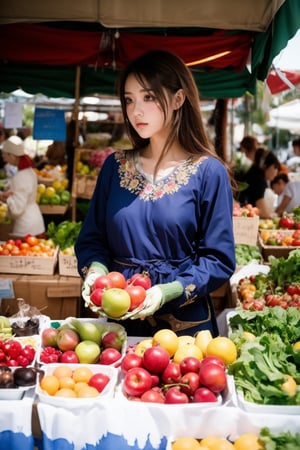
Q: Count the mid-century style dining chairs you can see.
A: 0